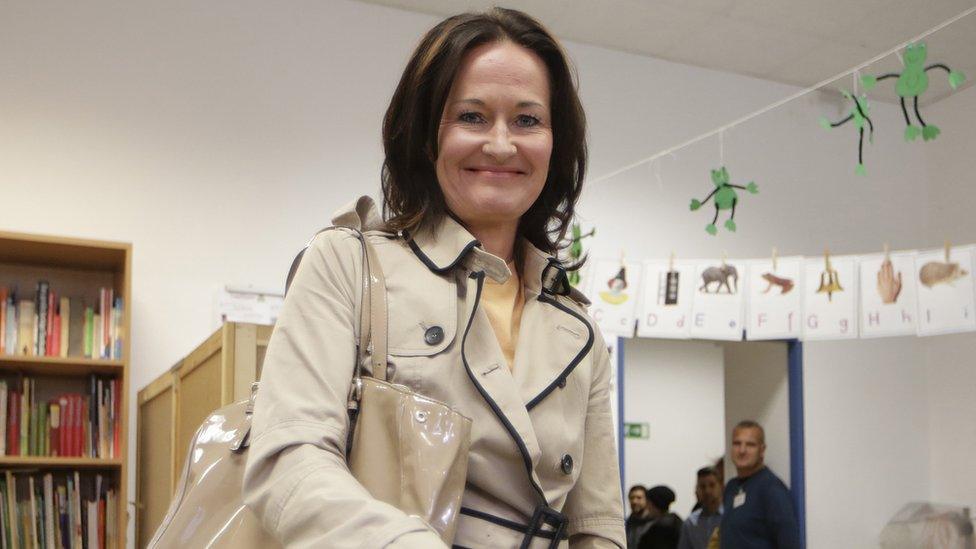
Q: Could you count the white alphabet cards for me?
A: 7